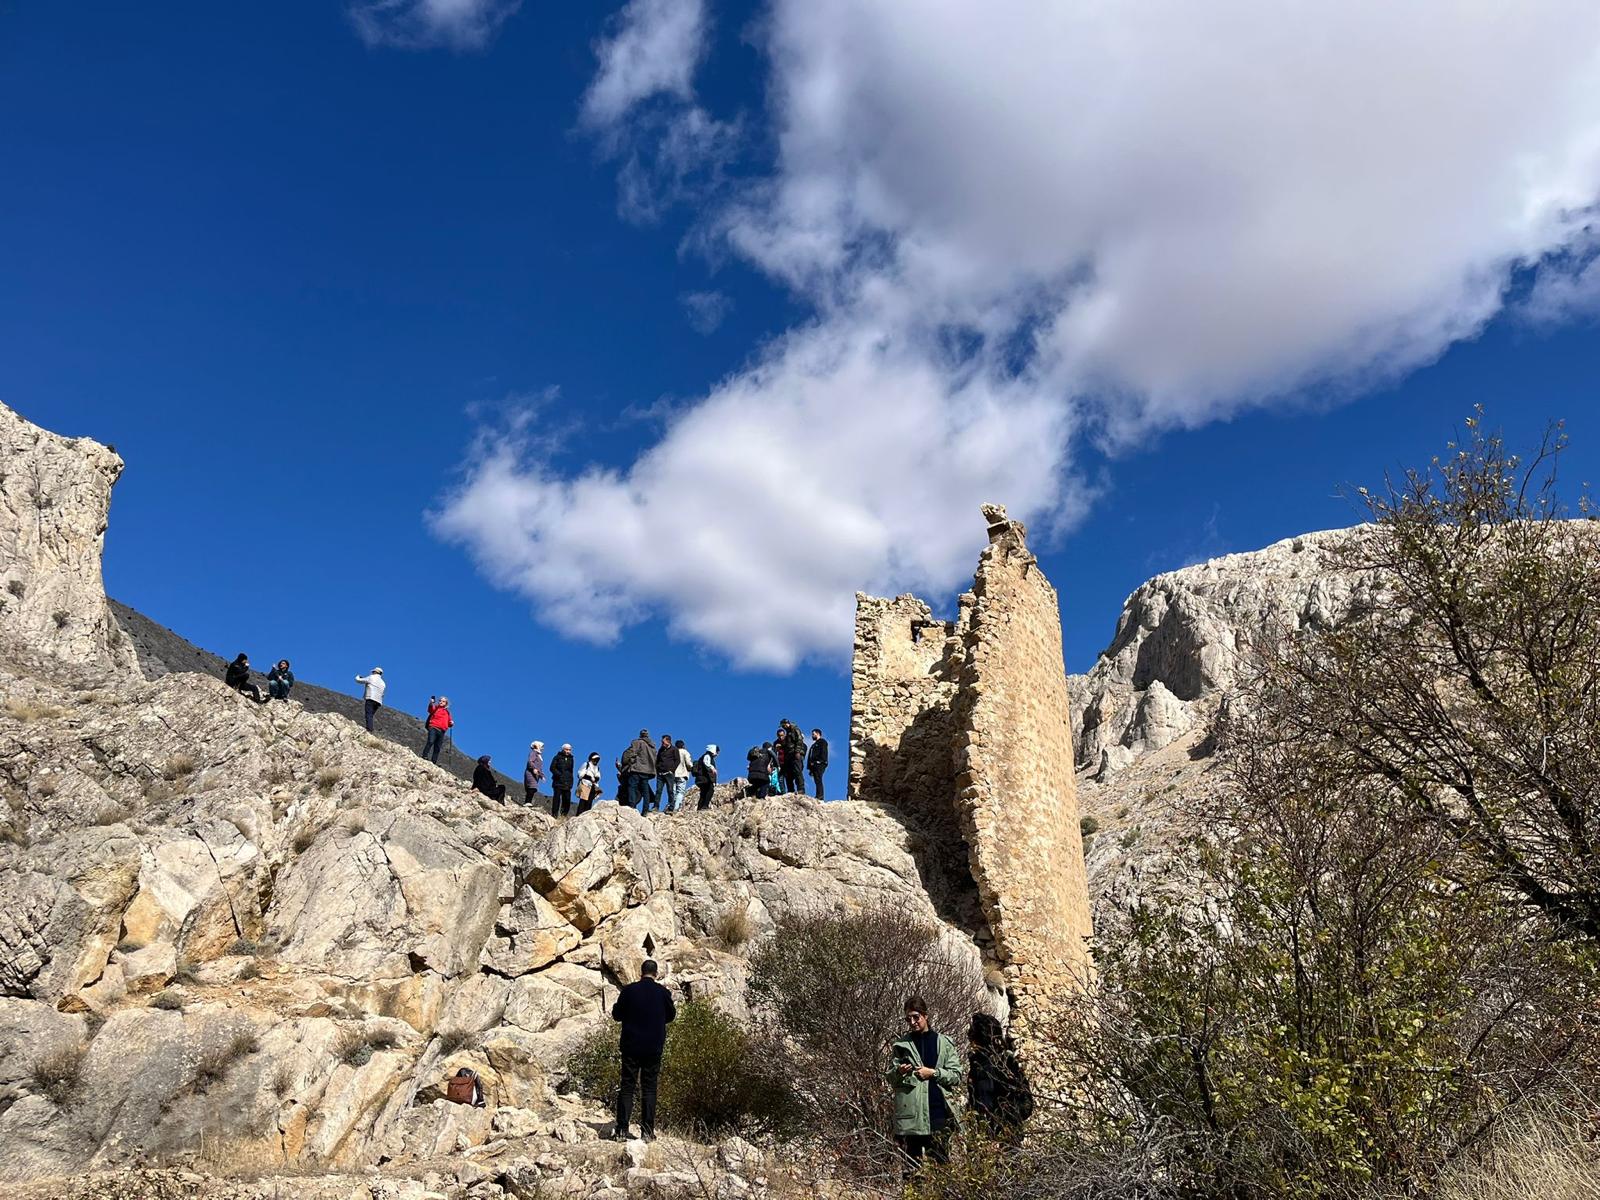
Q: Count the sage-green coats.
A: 1